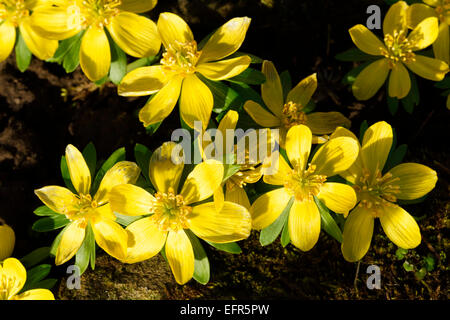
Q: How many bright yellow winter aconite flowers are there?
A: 13